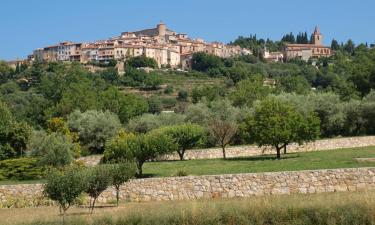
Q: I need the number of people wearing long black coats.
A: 0